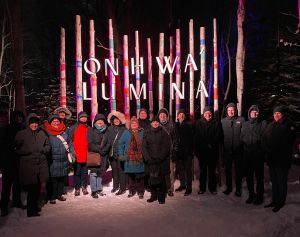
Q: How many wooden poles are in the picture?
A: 13